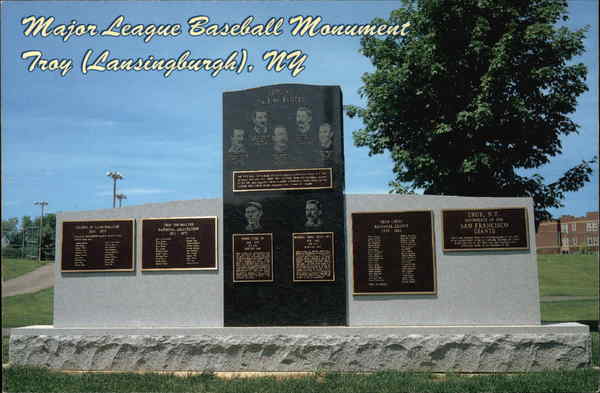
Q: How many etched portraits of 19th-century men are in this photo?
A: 7